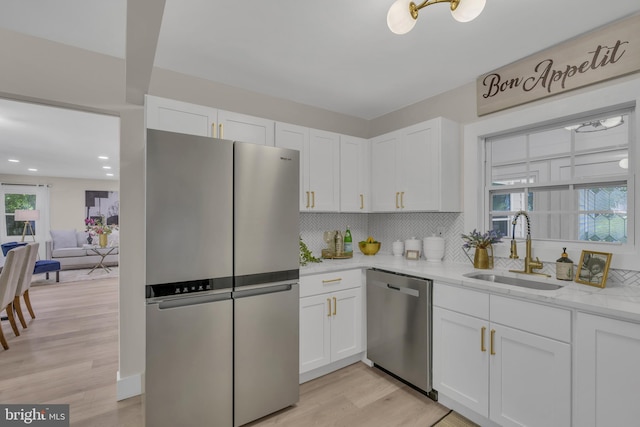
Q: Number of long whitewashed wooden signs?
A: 1